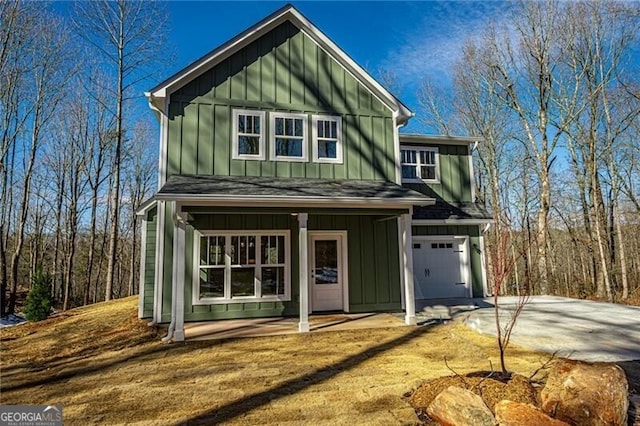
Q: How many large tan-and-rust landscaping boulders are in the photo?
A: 3